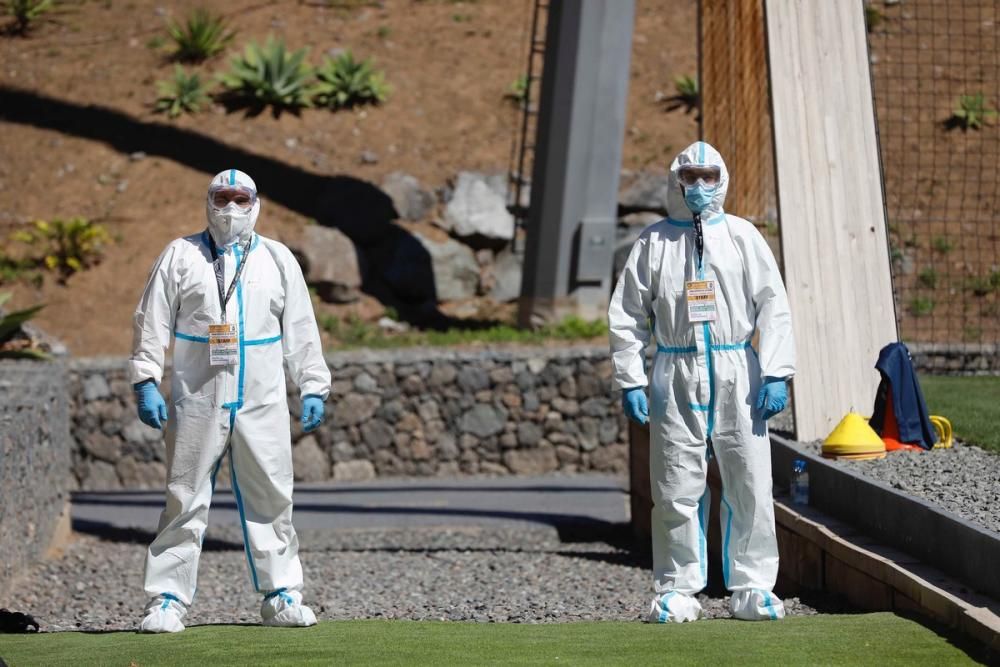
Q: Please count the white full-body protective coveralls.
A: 2